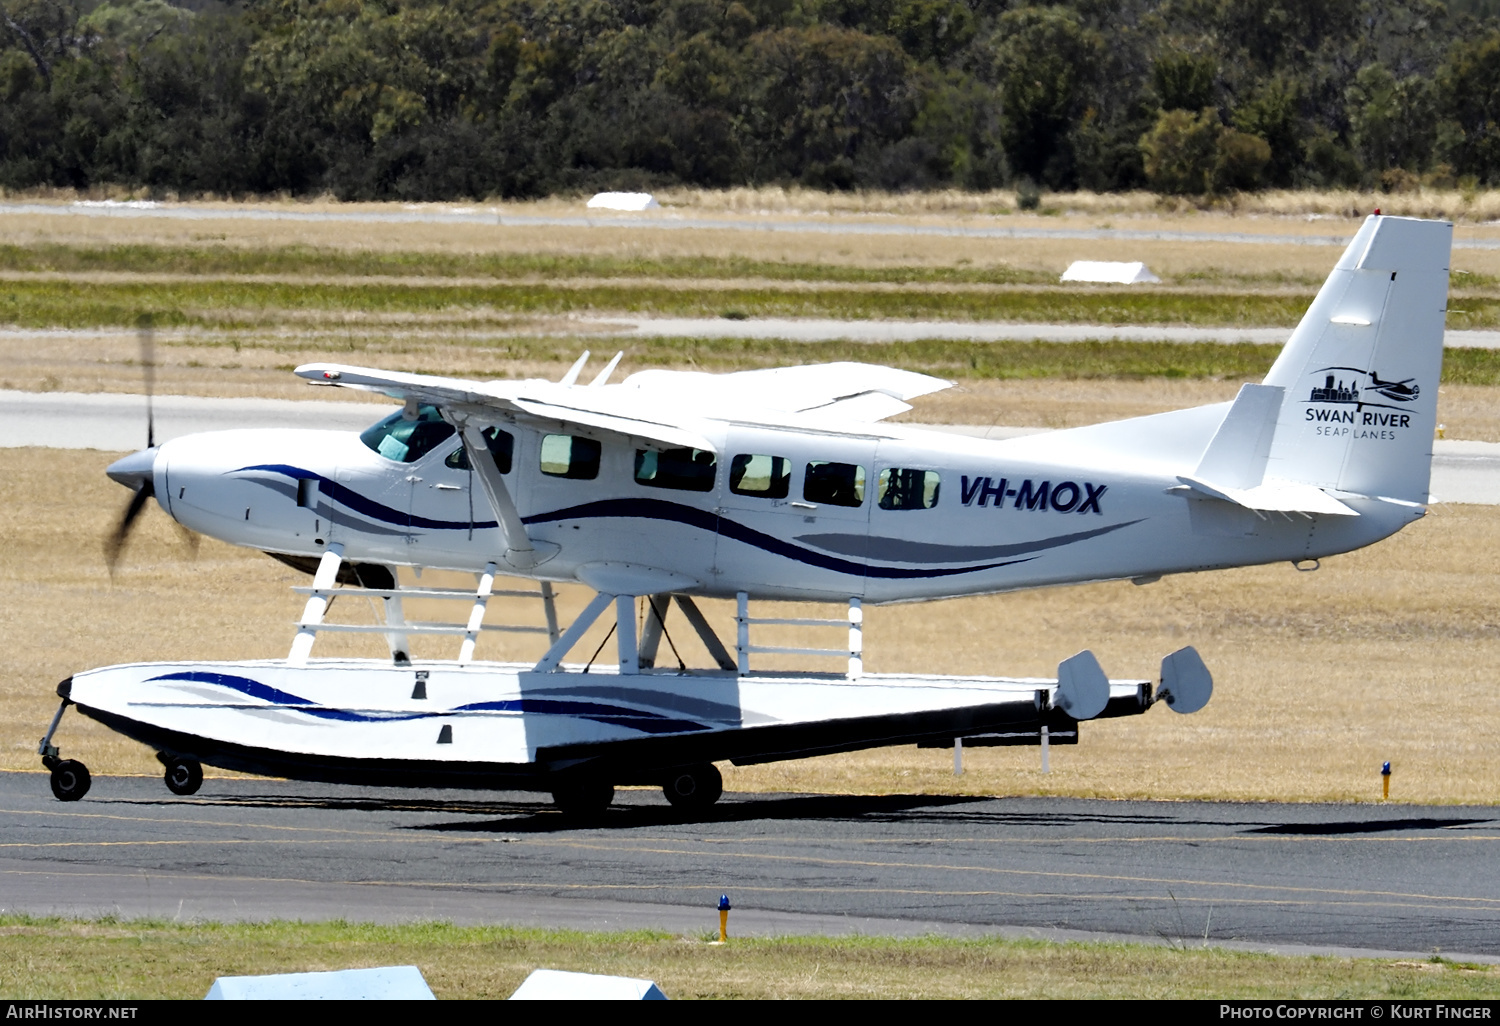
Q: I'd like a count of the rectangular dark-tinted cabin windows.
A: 5